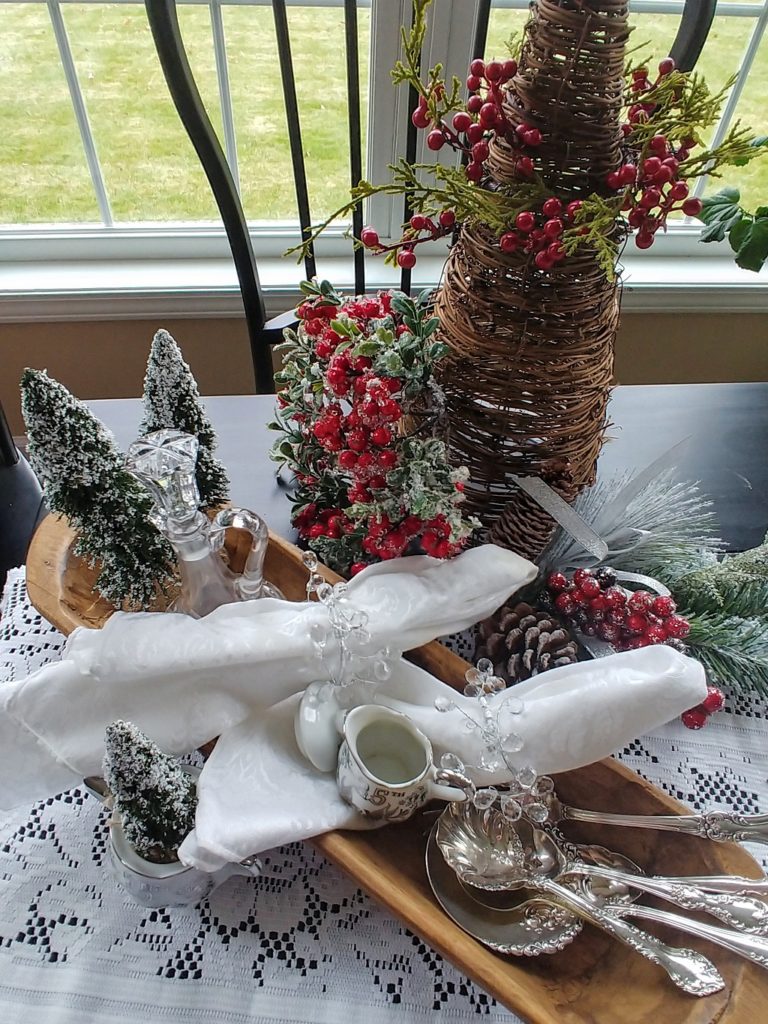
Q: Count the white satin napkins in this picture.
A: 2